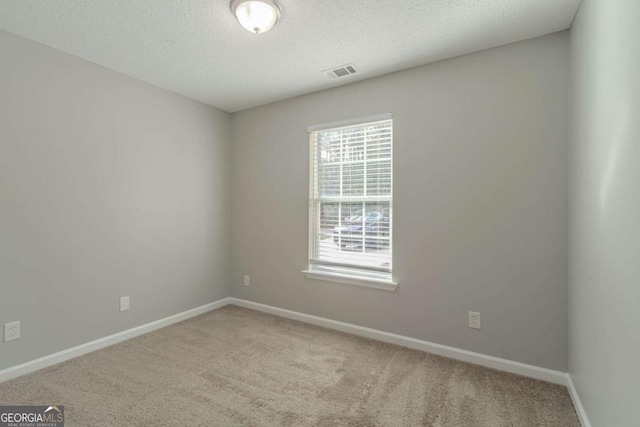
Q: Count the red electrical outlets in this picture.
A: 0